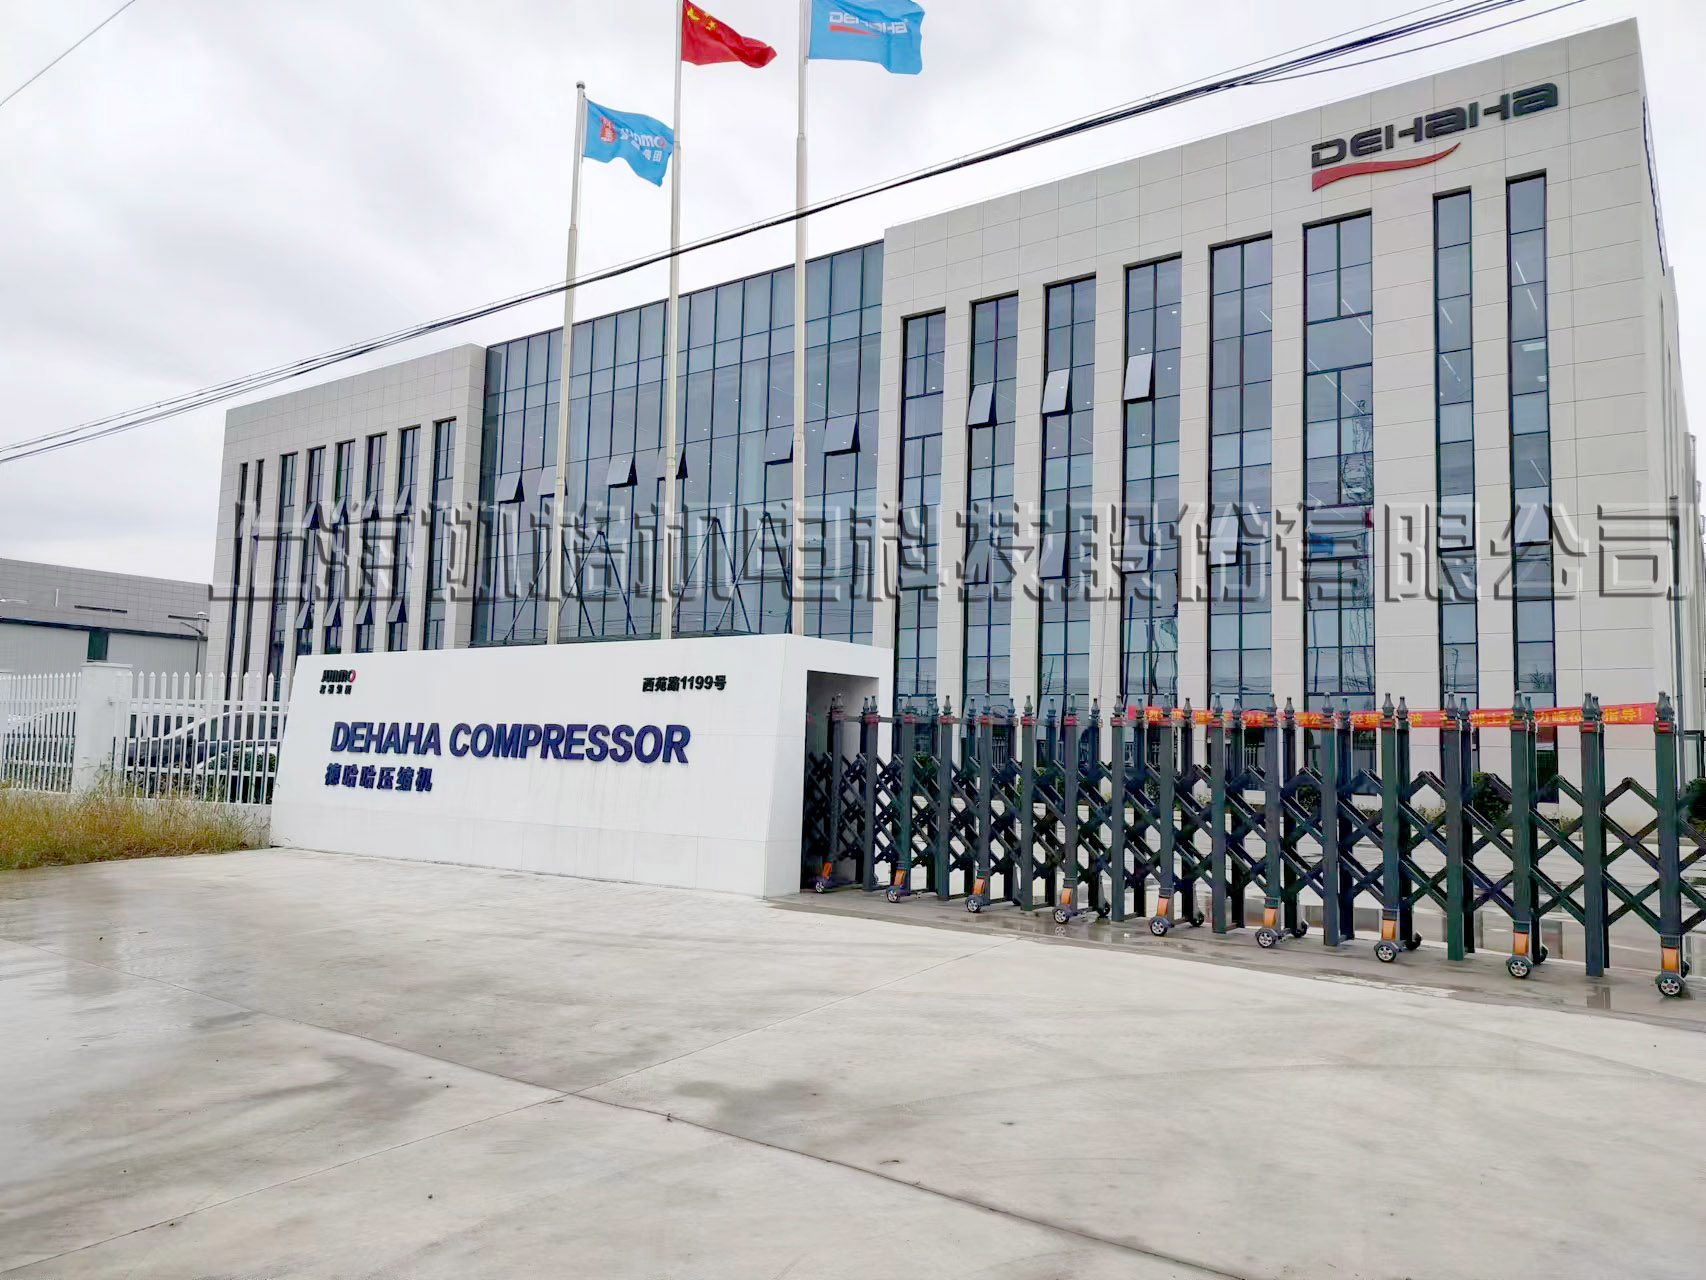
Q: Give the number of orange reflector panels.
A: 9